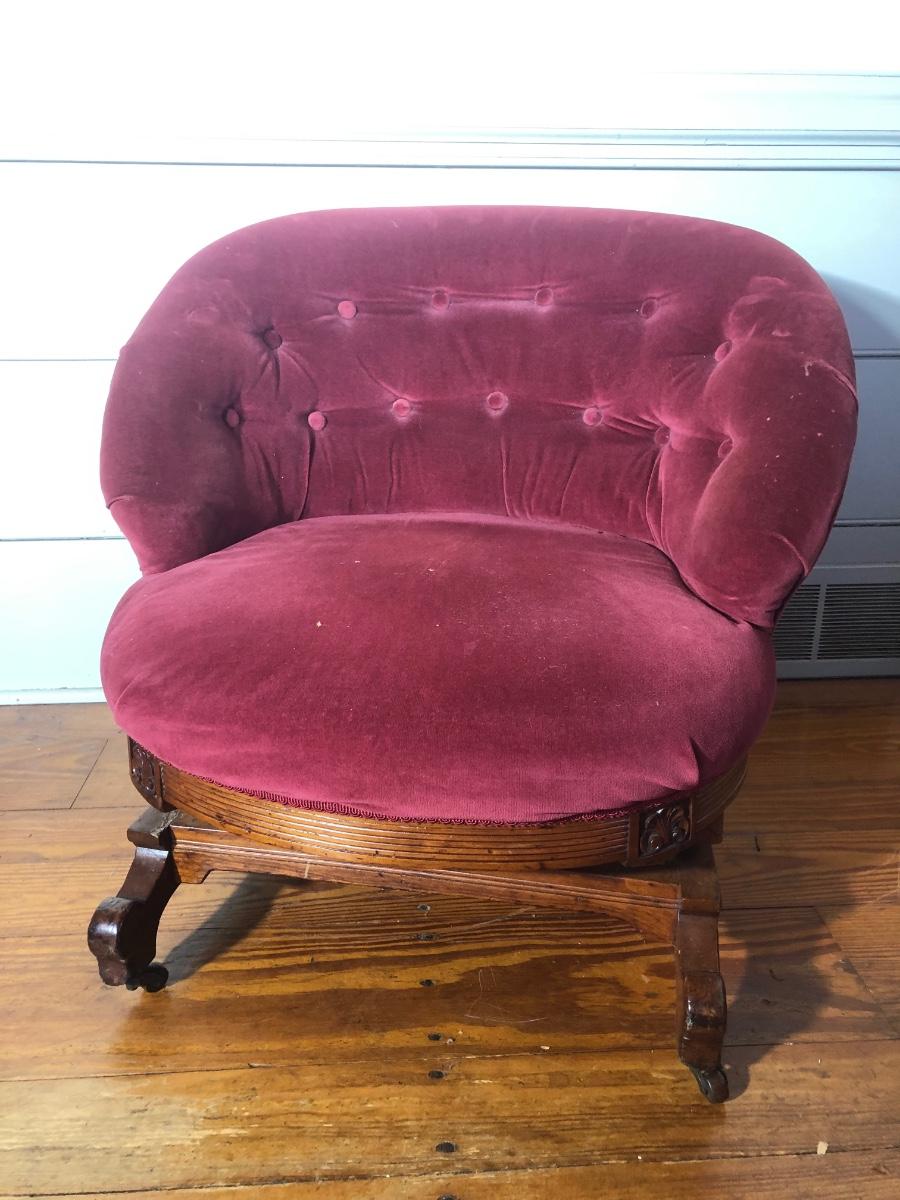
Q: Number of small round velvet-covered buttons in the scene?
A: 13